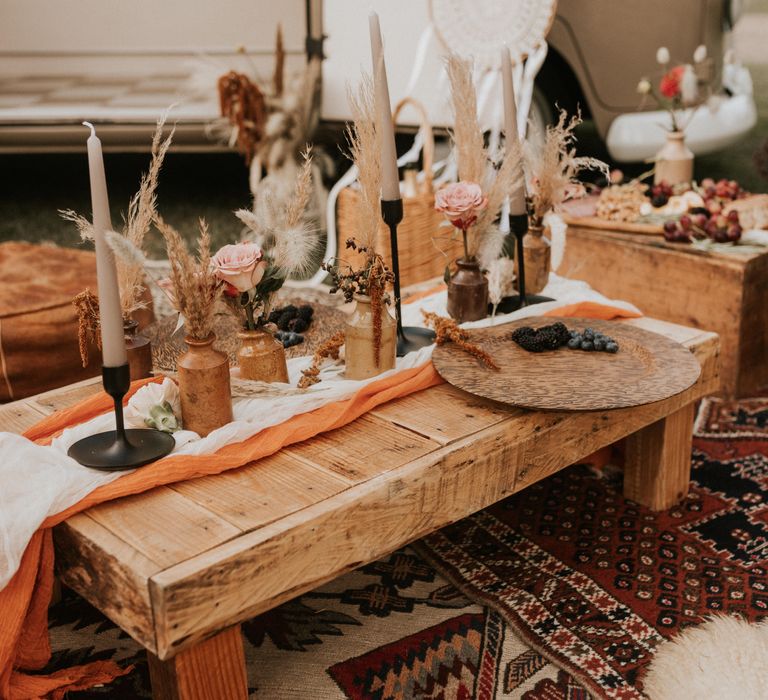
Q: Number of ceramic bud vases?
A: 7